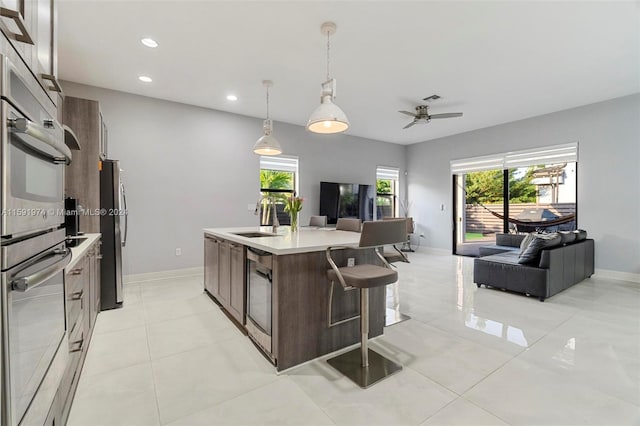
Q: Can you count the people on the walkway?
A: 0